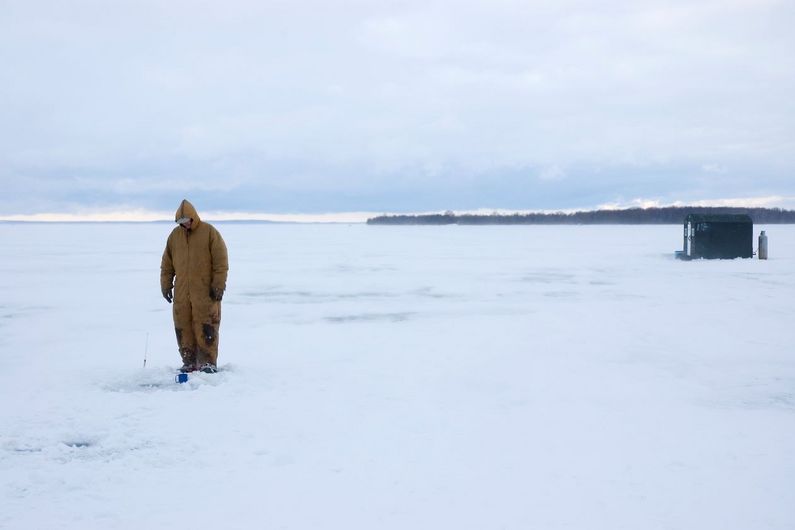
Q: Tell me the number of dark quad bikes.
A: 0